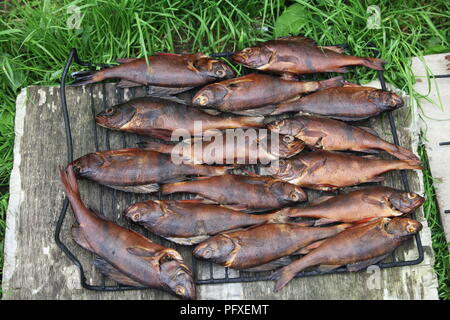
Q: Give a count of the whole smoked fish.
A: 15